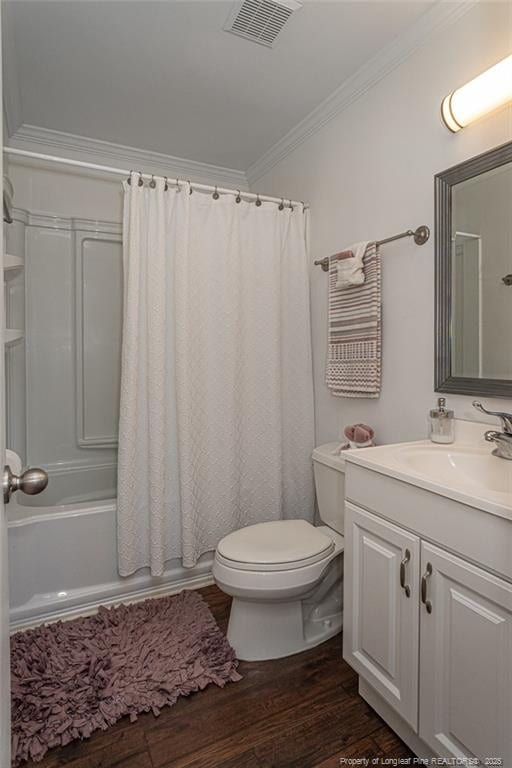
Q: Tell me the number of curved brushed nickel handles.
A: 2